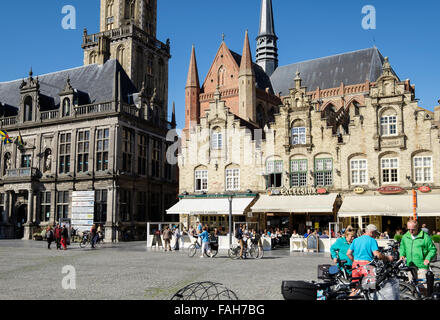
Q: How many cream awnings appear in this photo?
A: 3